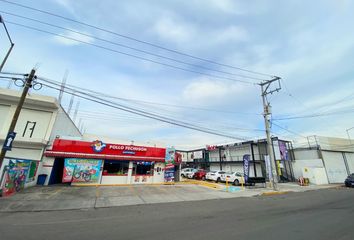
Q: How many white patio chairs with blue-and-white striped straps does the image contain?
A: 0